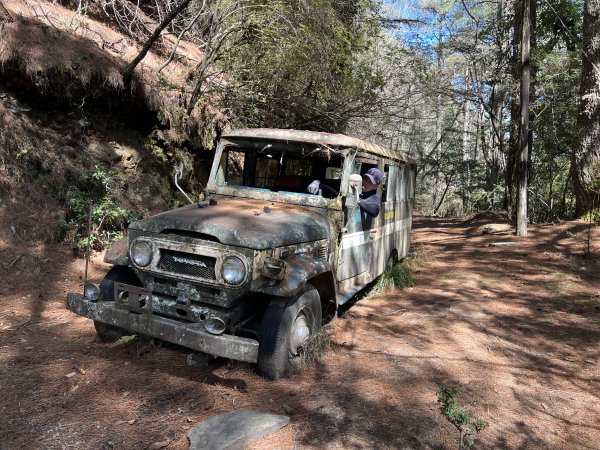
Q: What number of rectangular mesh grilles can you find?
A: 1